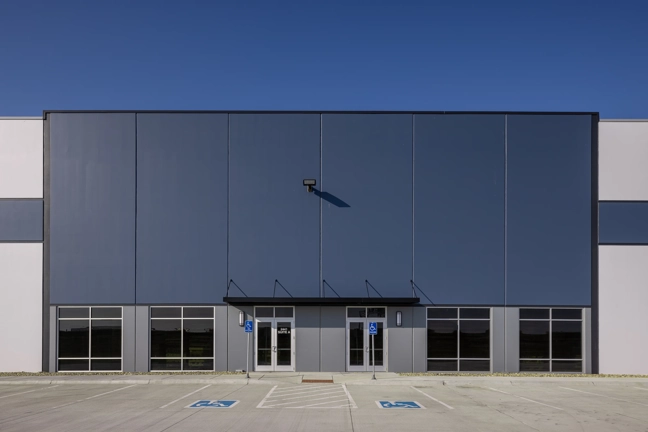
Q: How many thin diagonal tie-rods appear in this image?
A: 5